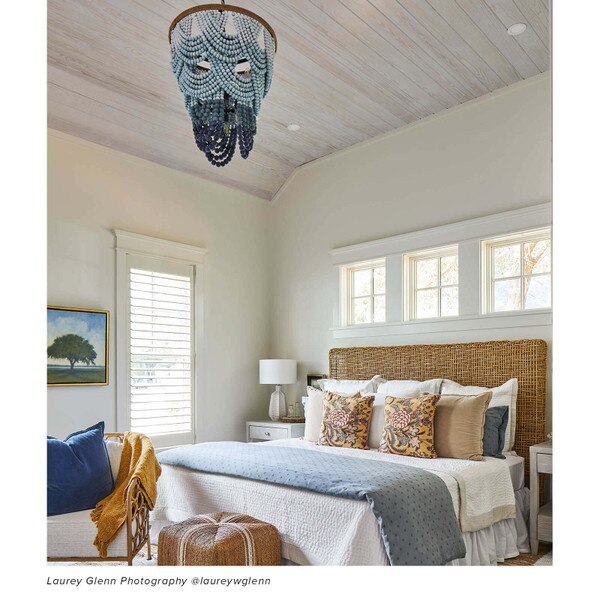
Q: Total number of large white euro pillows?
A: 3